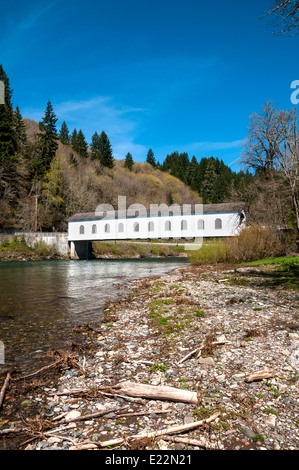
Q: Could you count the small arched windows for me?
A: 10